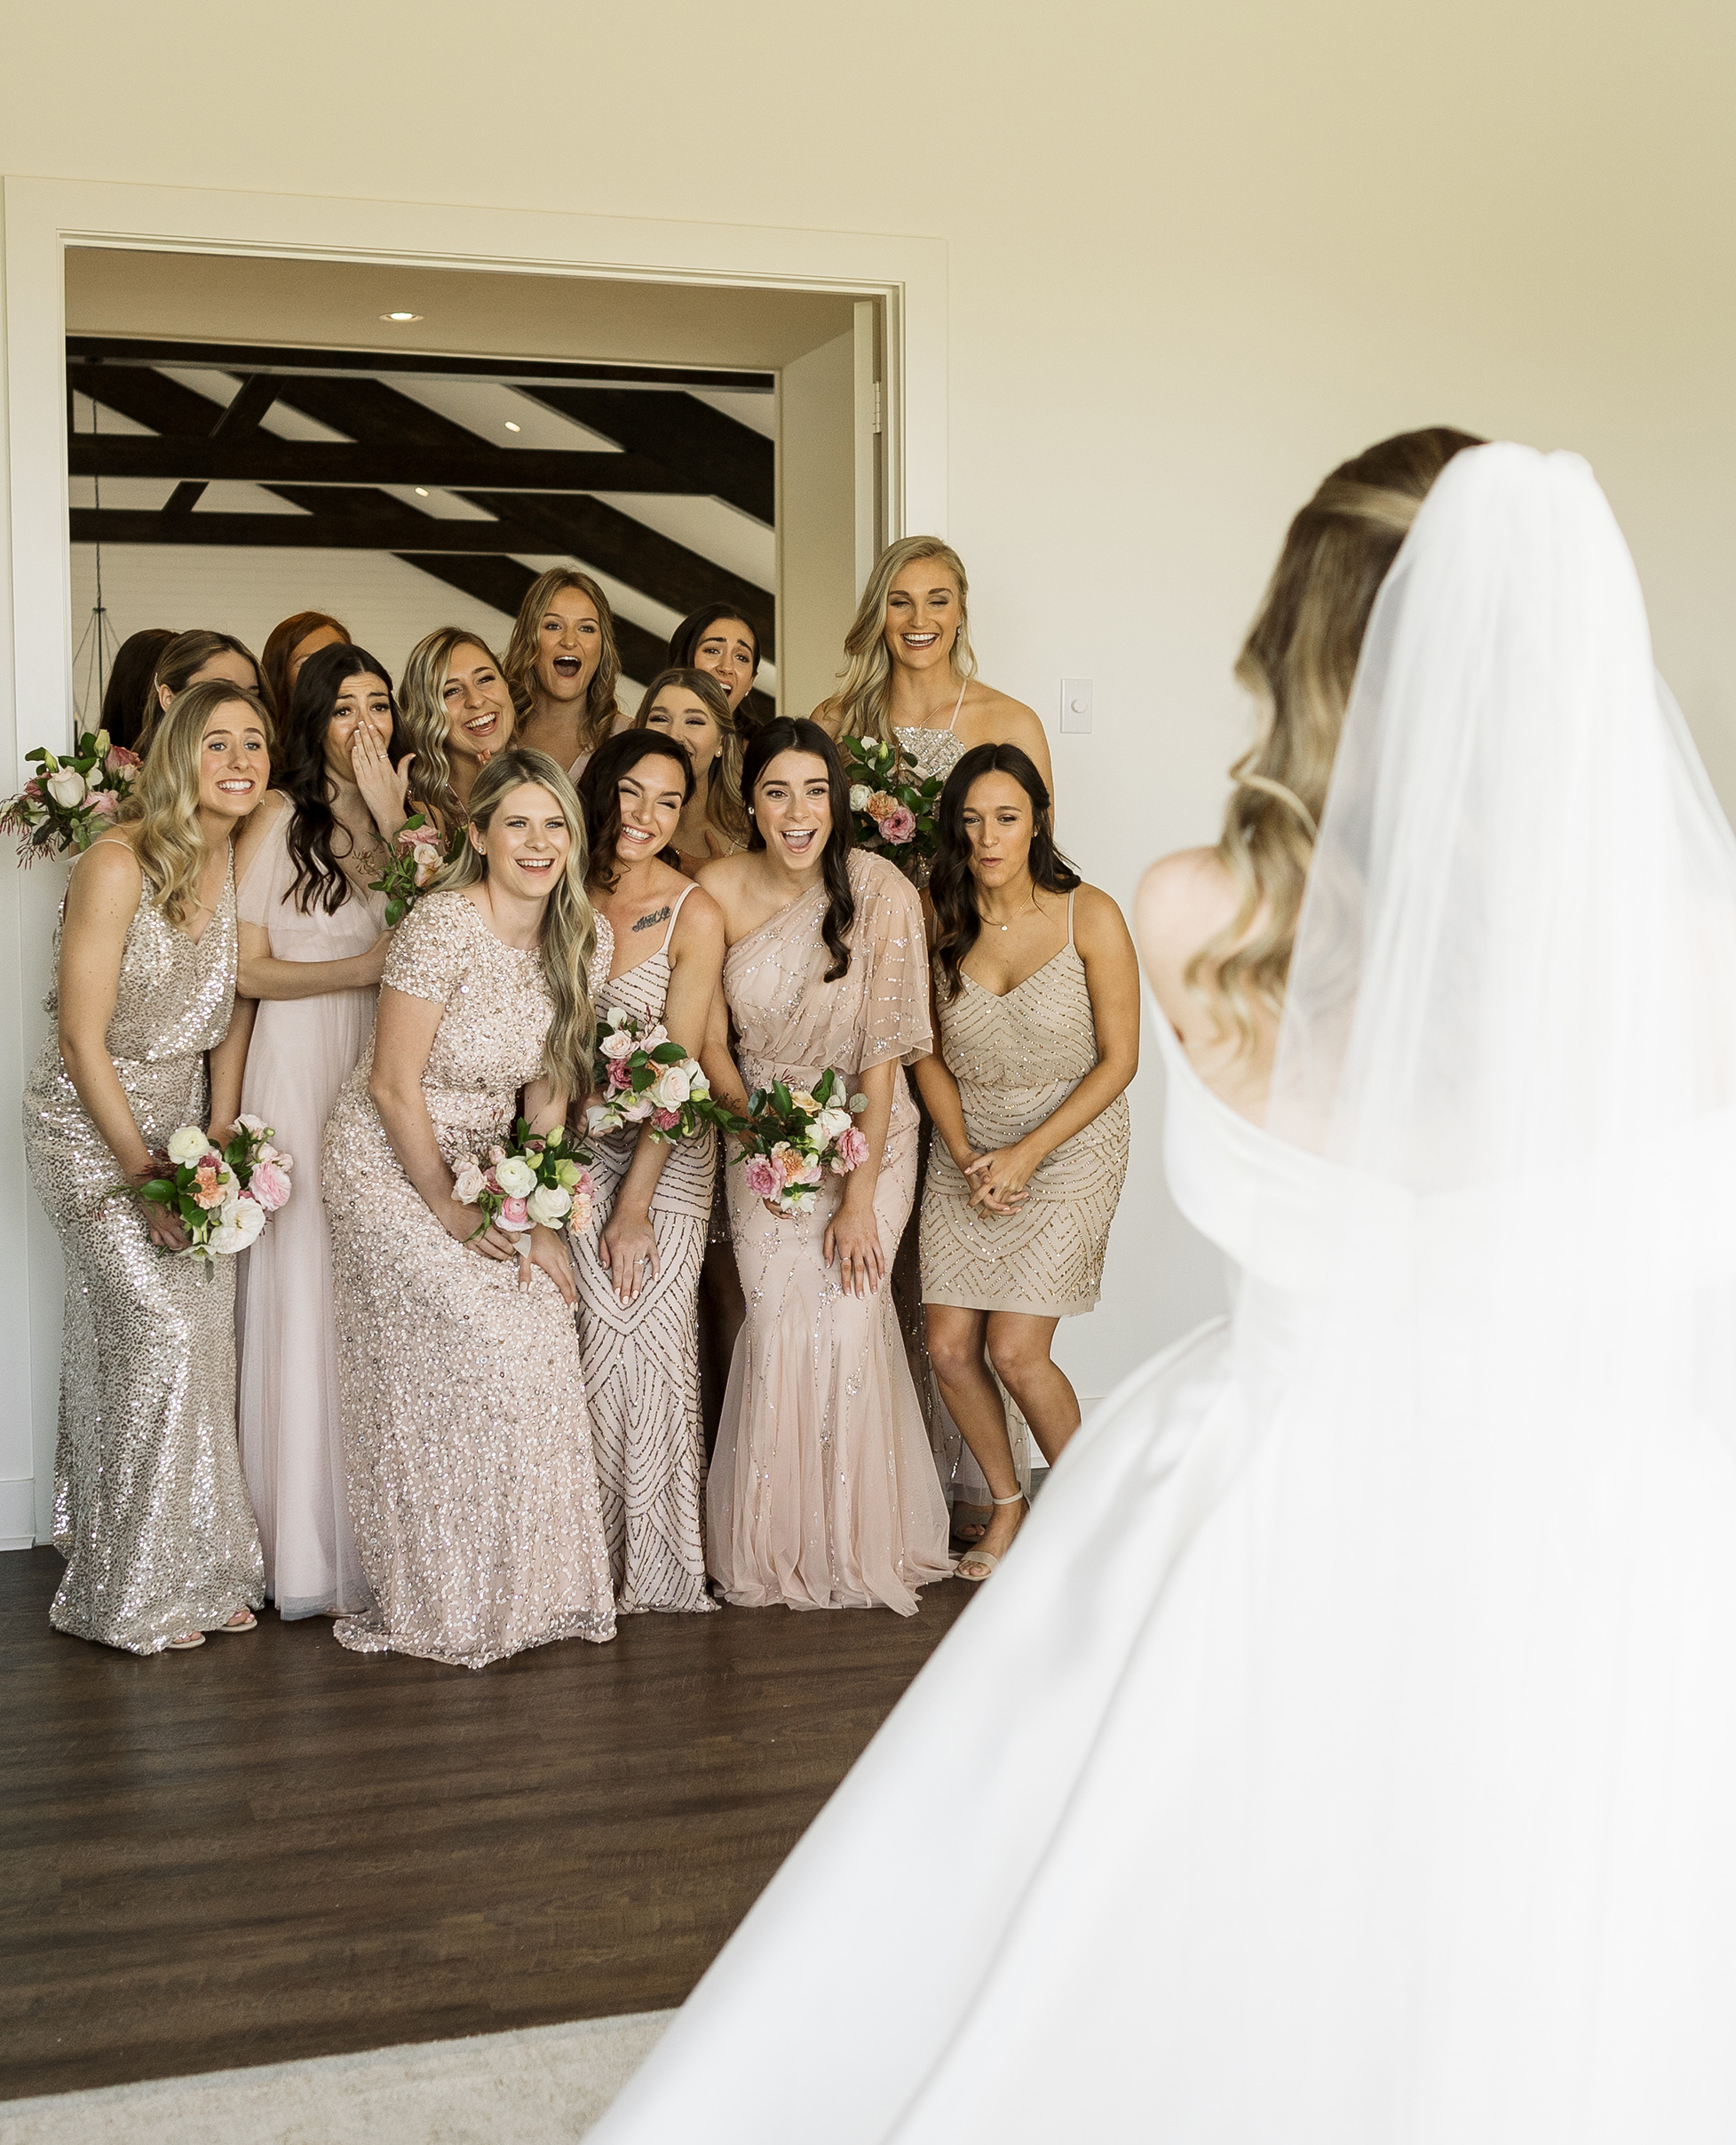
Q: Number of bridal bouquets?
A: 7